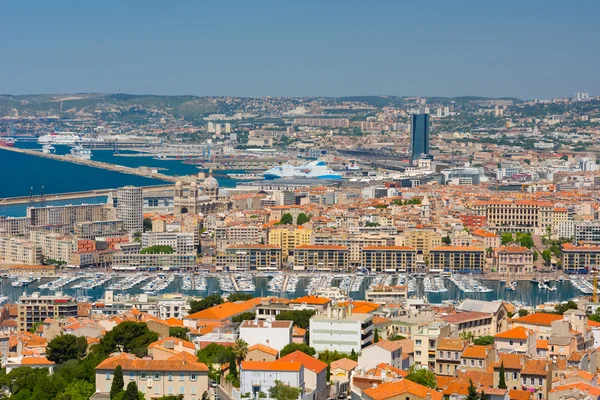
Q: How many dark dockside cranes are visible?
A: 2